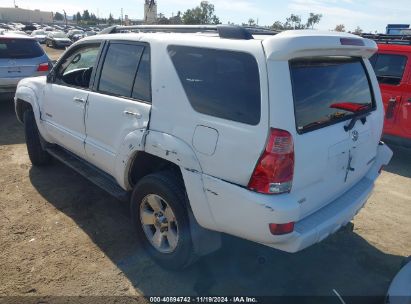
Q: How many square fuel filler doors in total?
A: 1